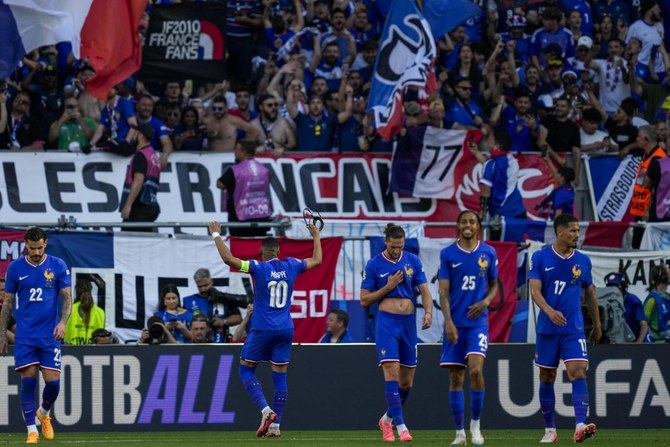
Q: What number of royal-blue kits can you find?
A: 5